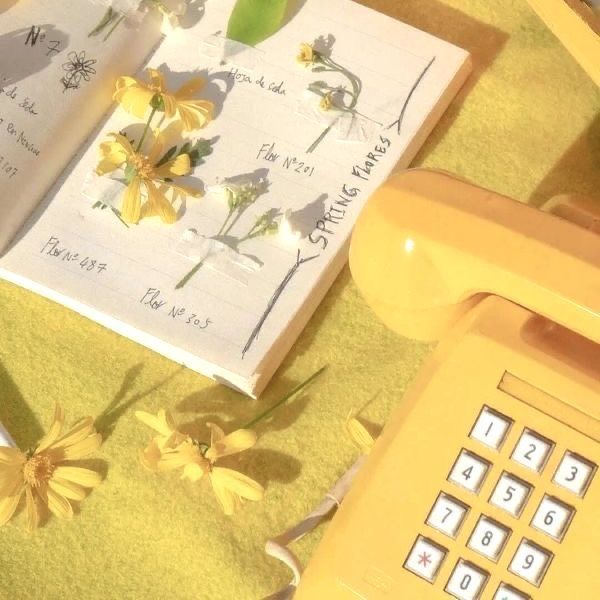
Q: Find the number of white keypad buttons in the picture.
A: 12